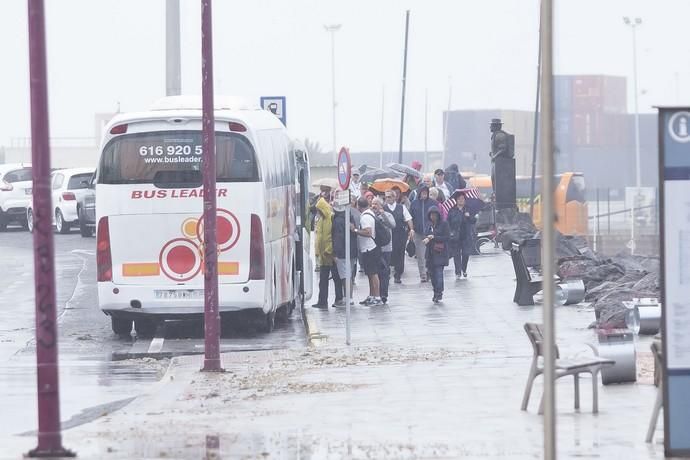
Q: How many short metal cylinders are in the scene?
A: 3